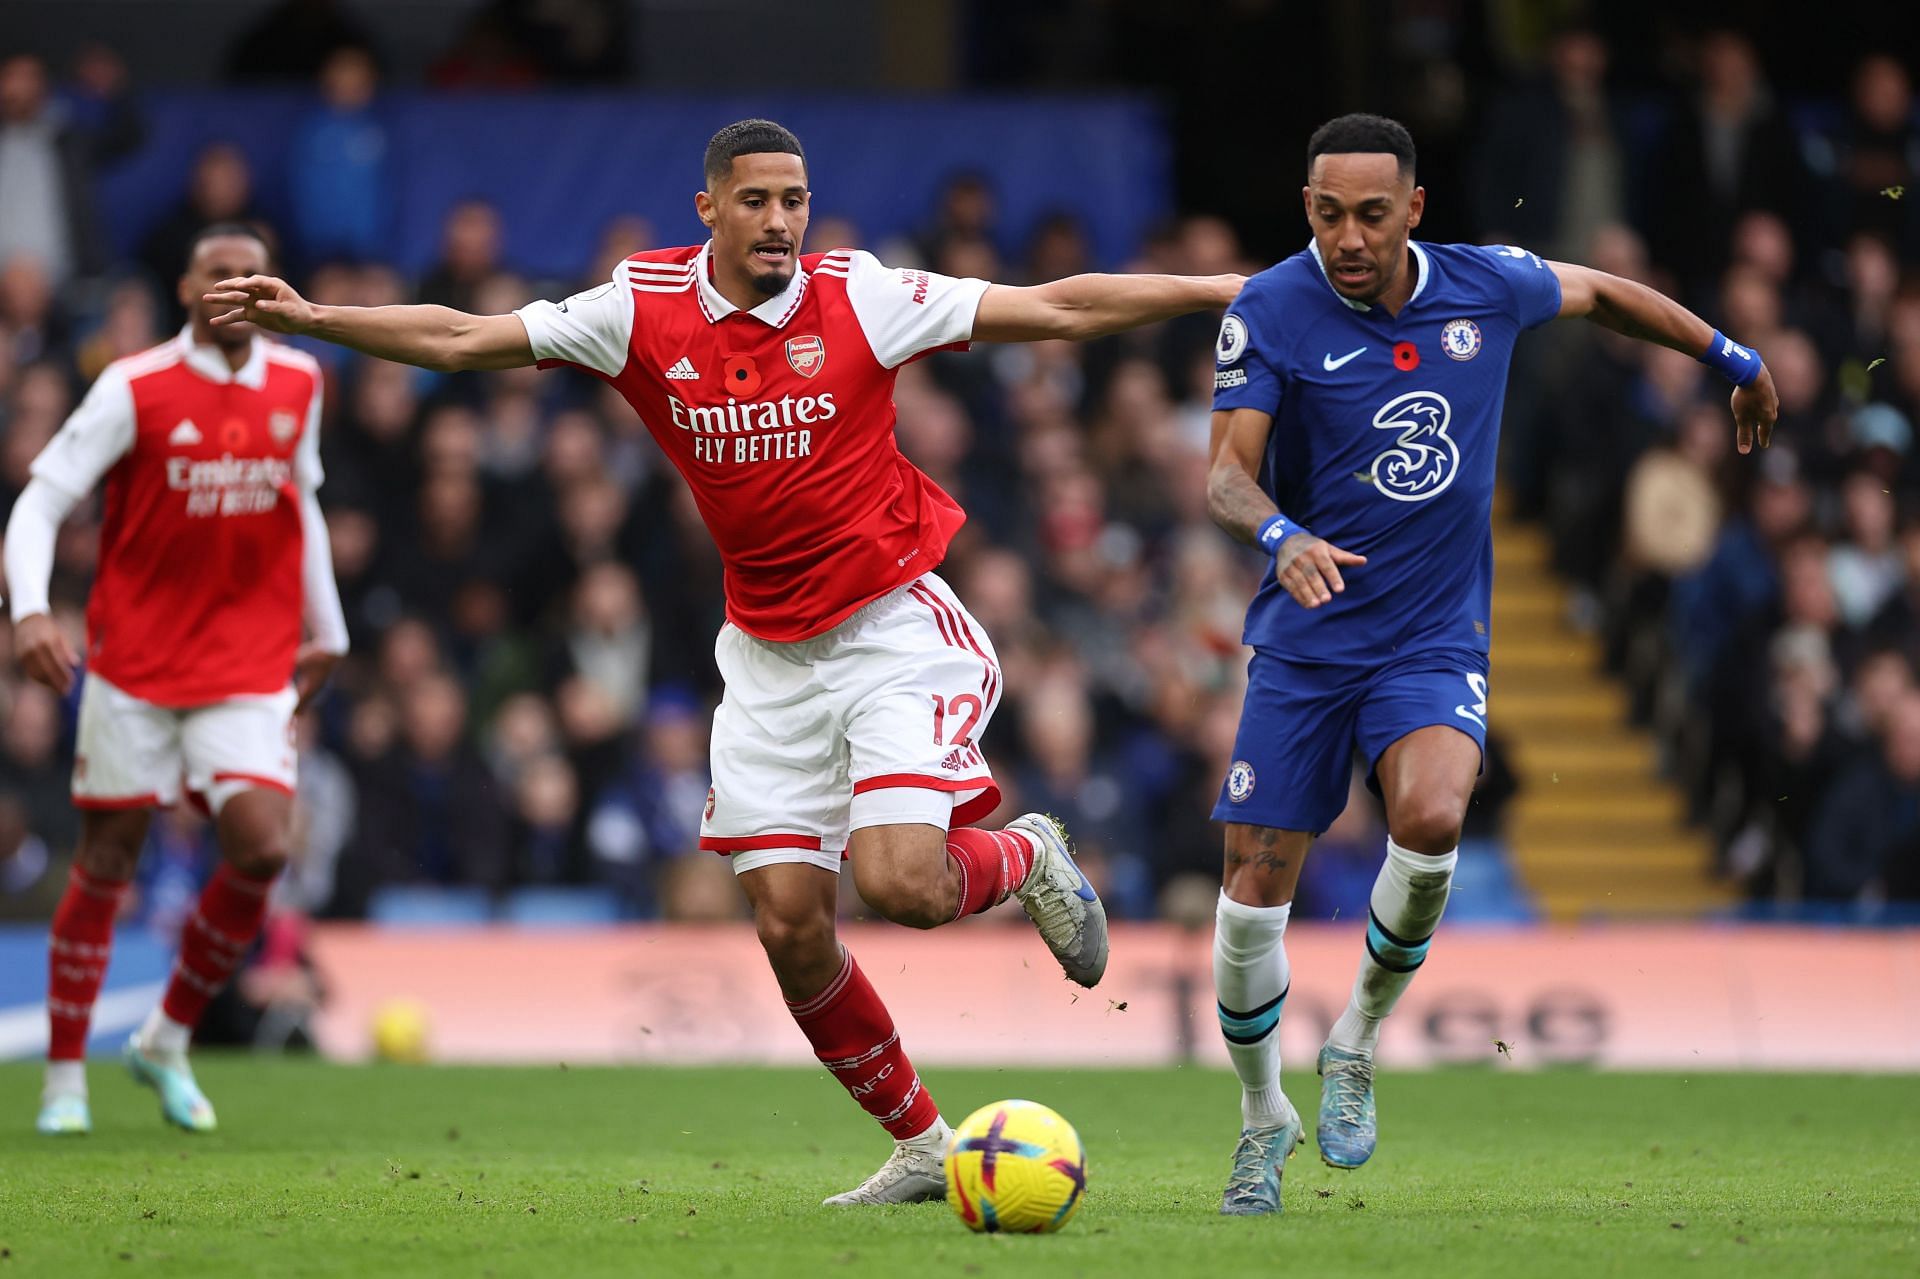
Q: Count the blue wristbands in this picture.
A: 2